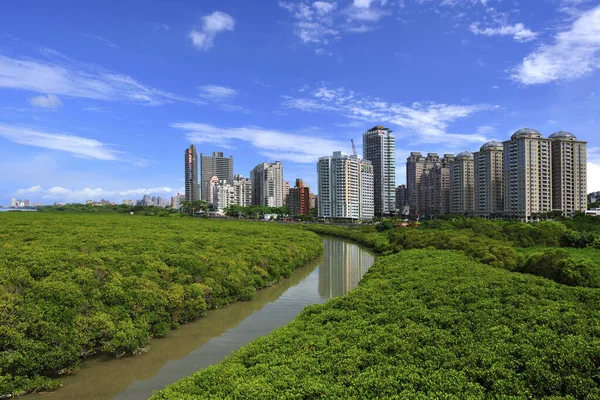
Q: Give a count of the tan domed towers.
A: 4